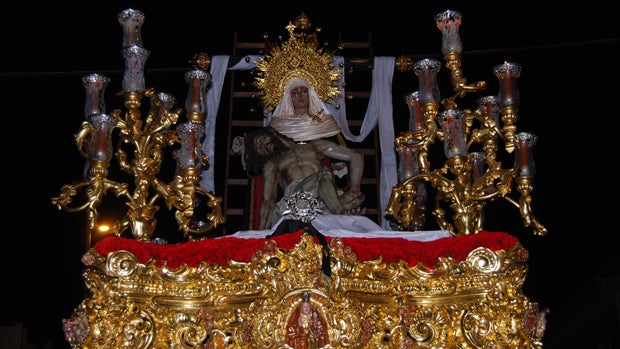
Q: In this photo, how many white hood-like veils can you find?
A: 1